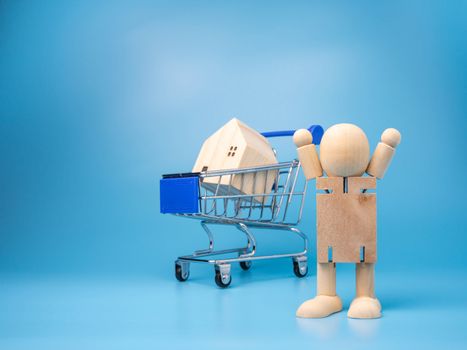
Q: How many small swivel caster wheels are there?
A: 4